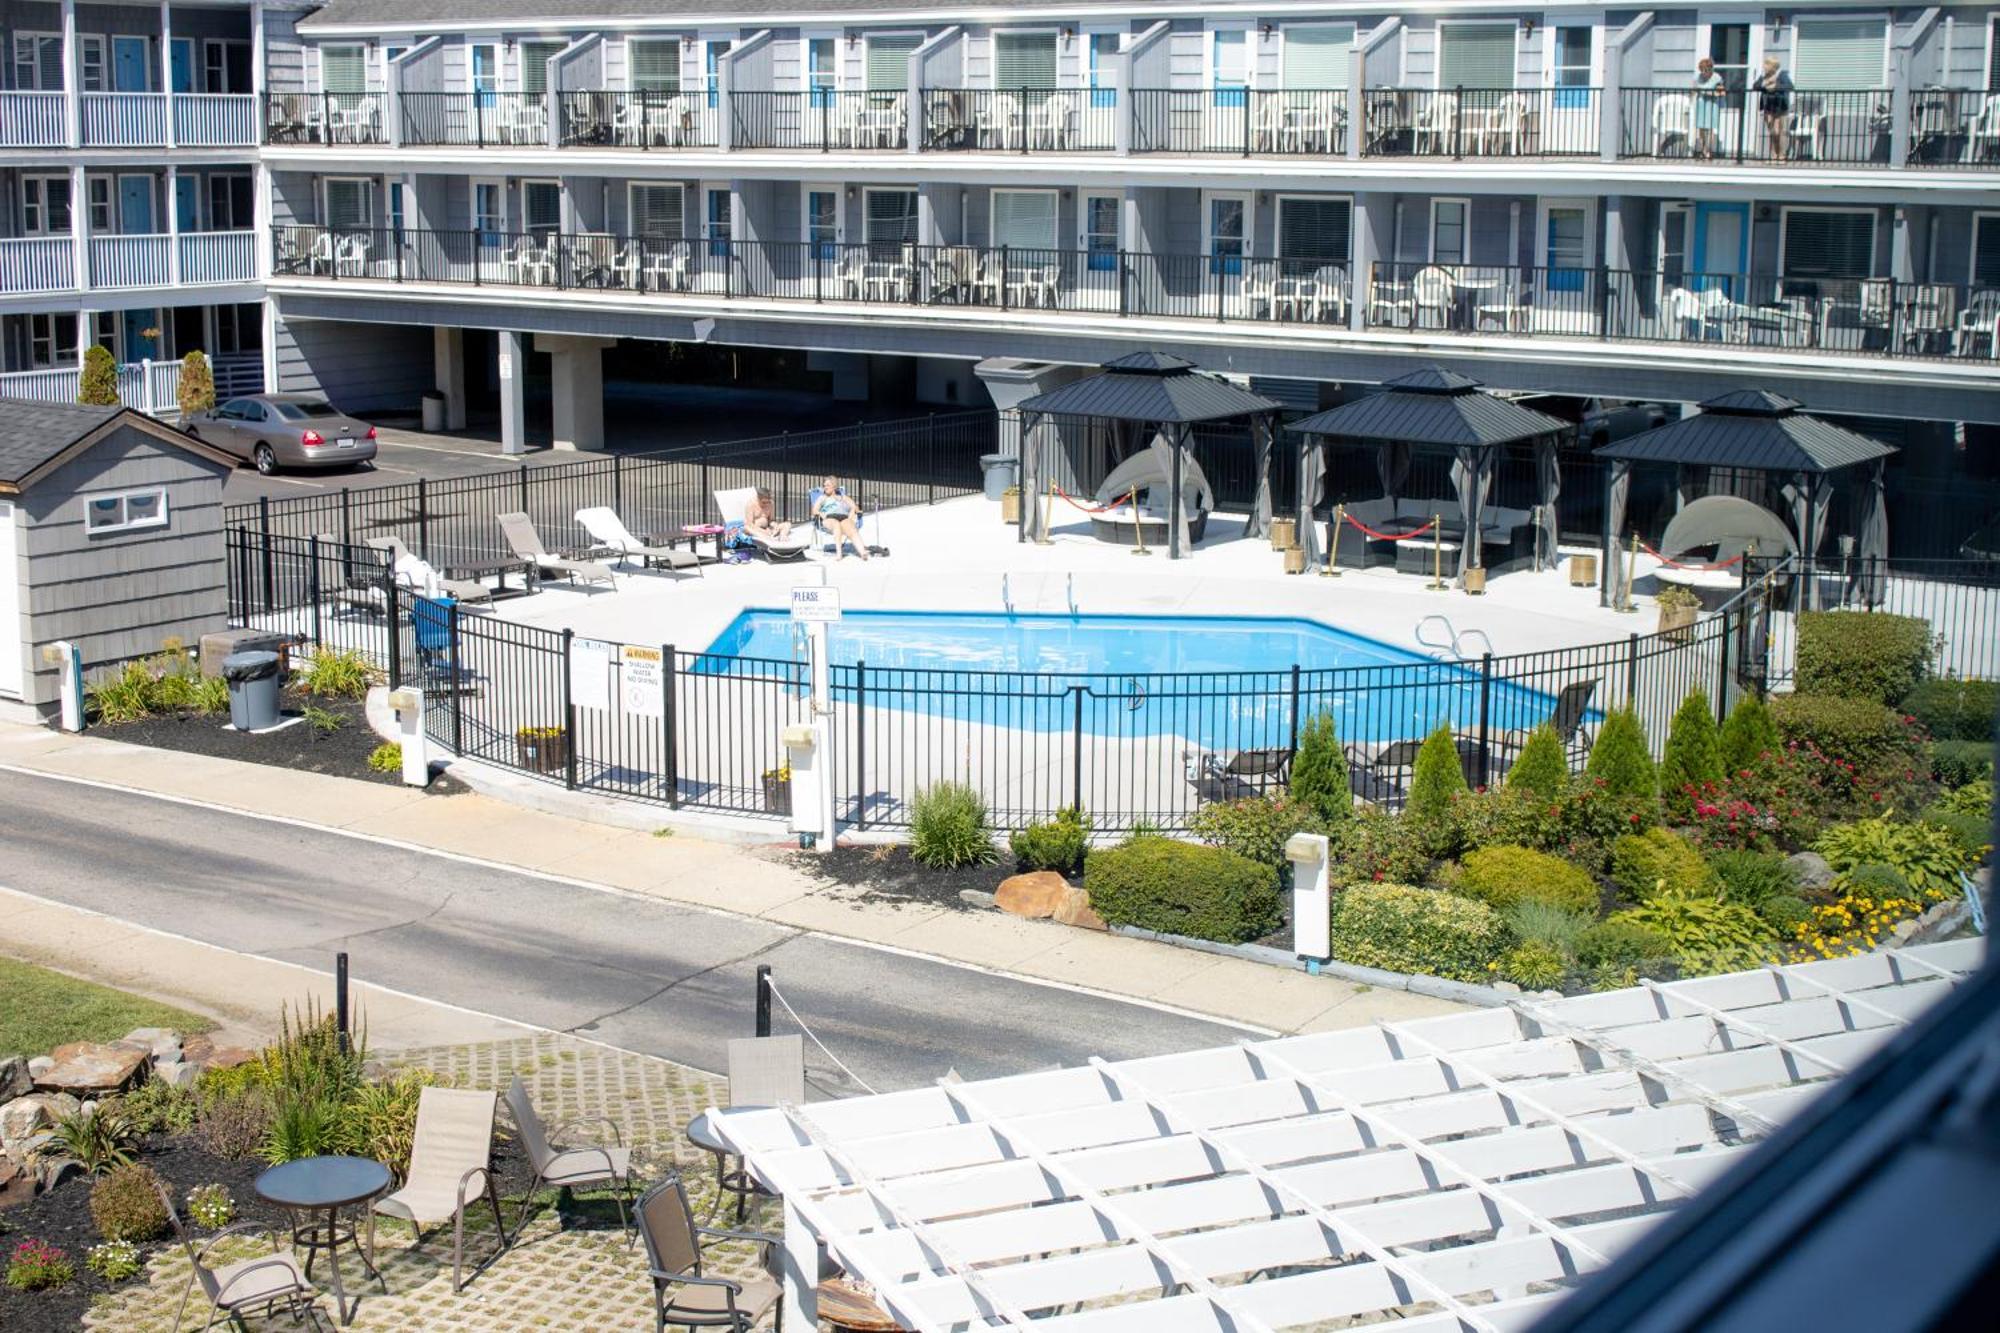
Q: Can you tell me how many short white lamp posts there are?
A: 4